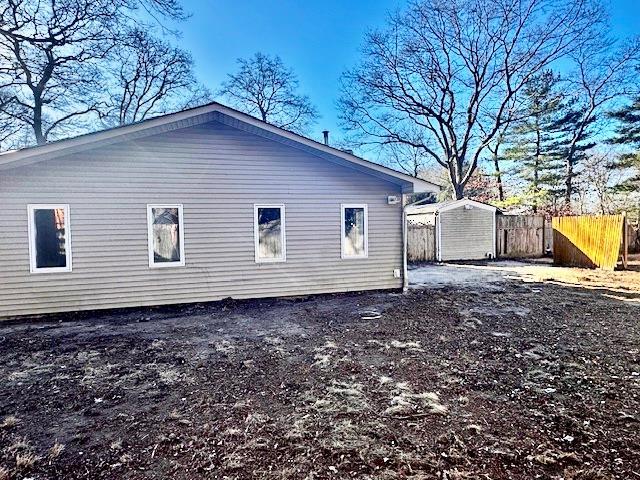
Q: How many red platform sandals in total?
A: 0